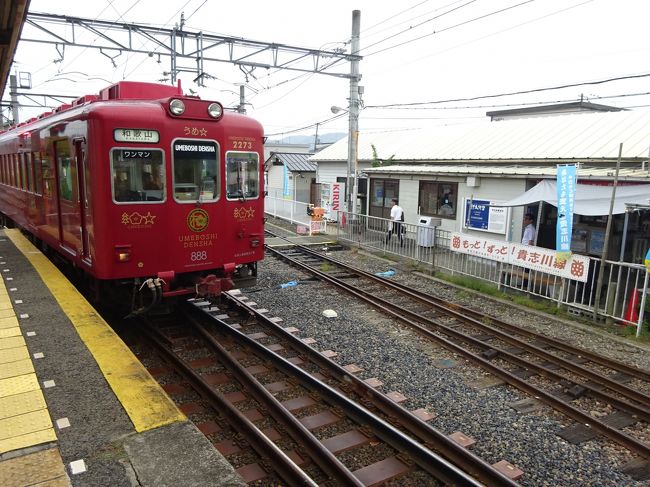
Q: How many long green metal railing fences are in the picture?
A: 0